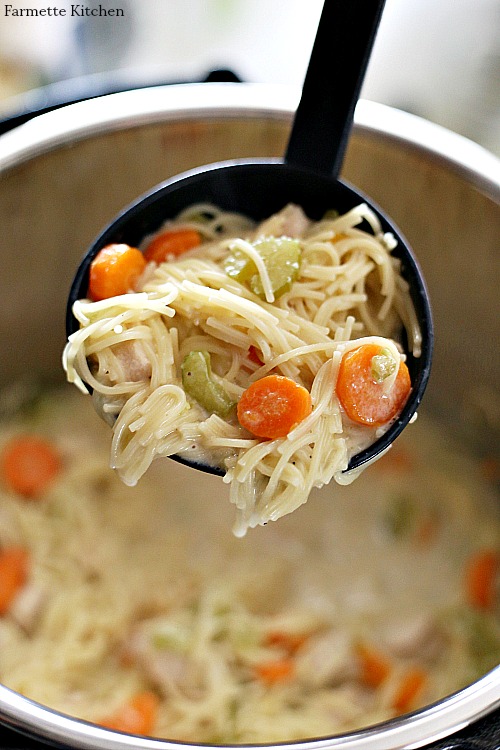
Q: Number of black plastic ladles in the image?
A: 1